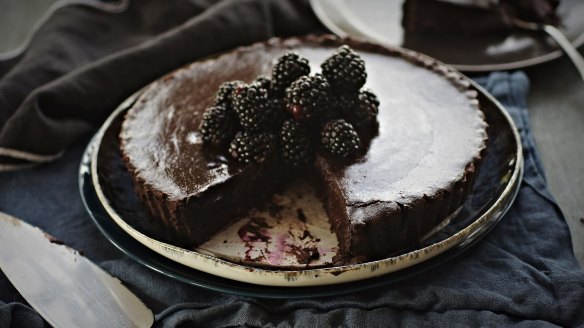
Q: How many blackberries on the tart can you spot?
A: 11